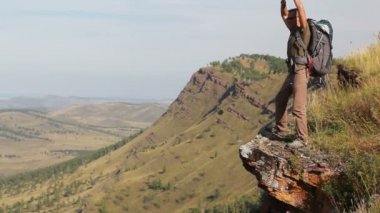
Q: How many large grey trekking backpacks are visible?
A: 1